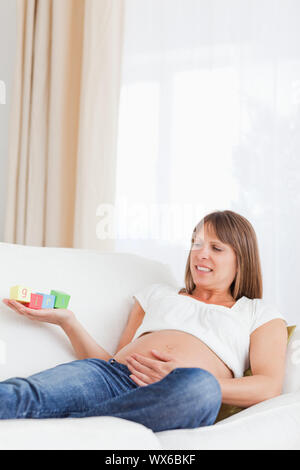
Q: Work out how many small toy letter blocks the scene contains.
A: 4